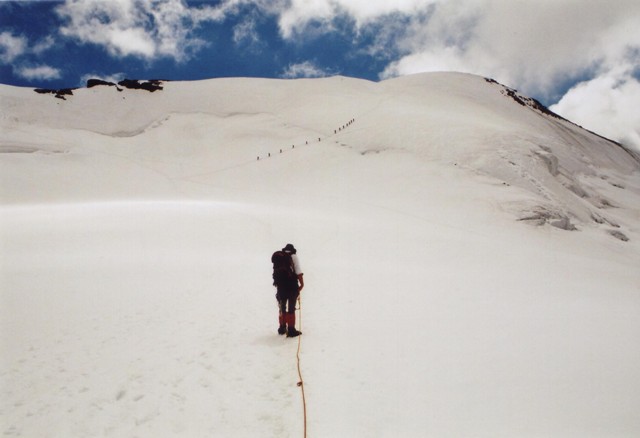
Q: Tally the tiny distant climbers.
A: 13